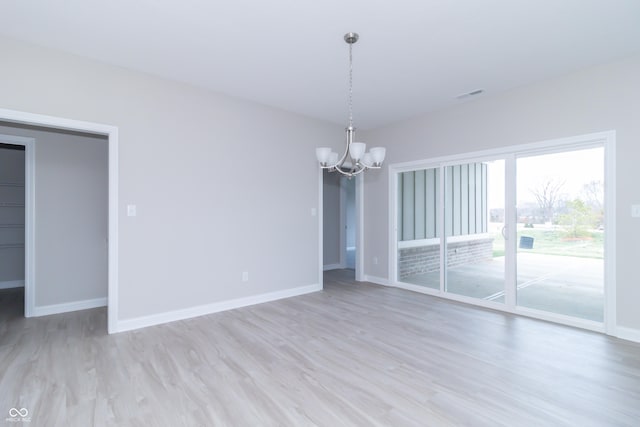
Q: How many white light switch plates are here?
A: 3